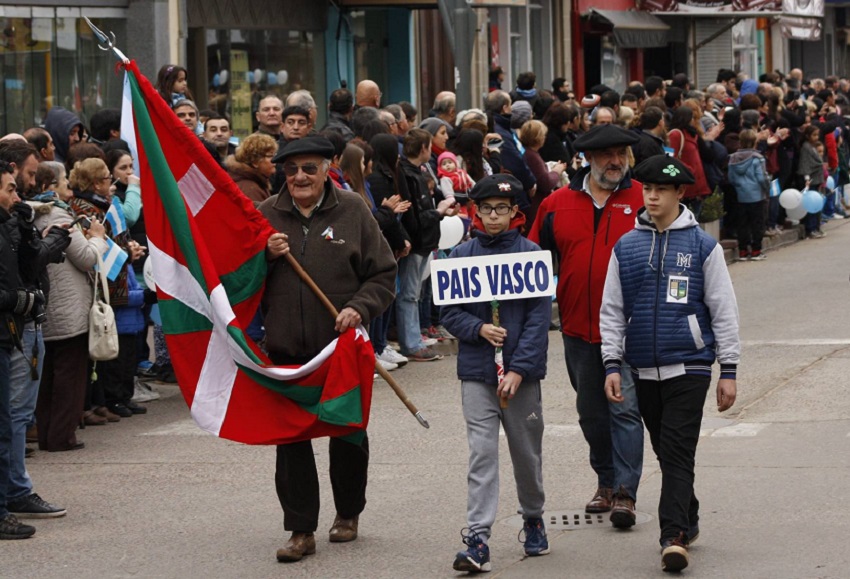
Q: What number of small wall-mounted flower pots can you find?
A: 0